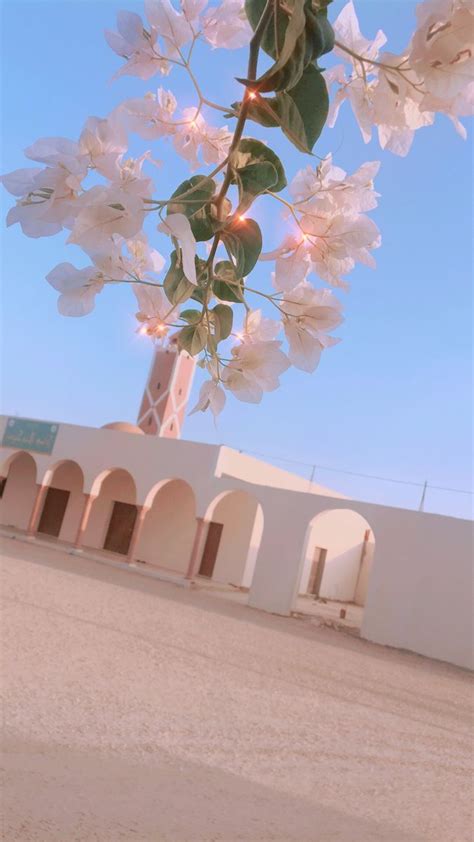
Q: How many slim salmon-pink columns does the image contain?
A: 4